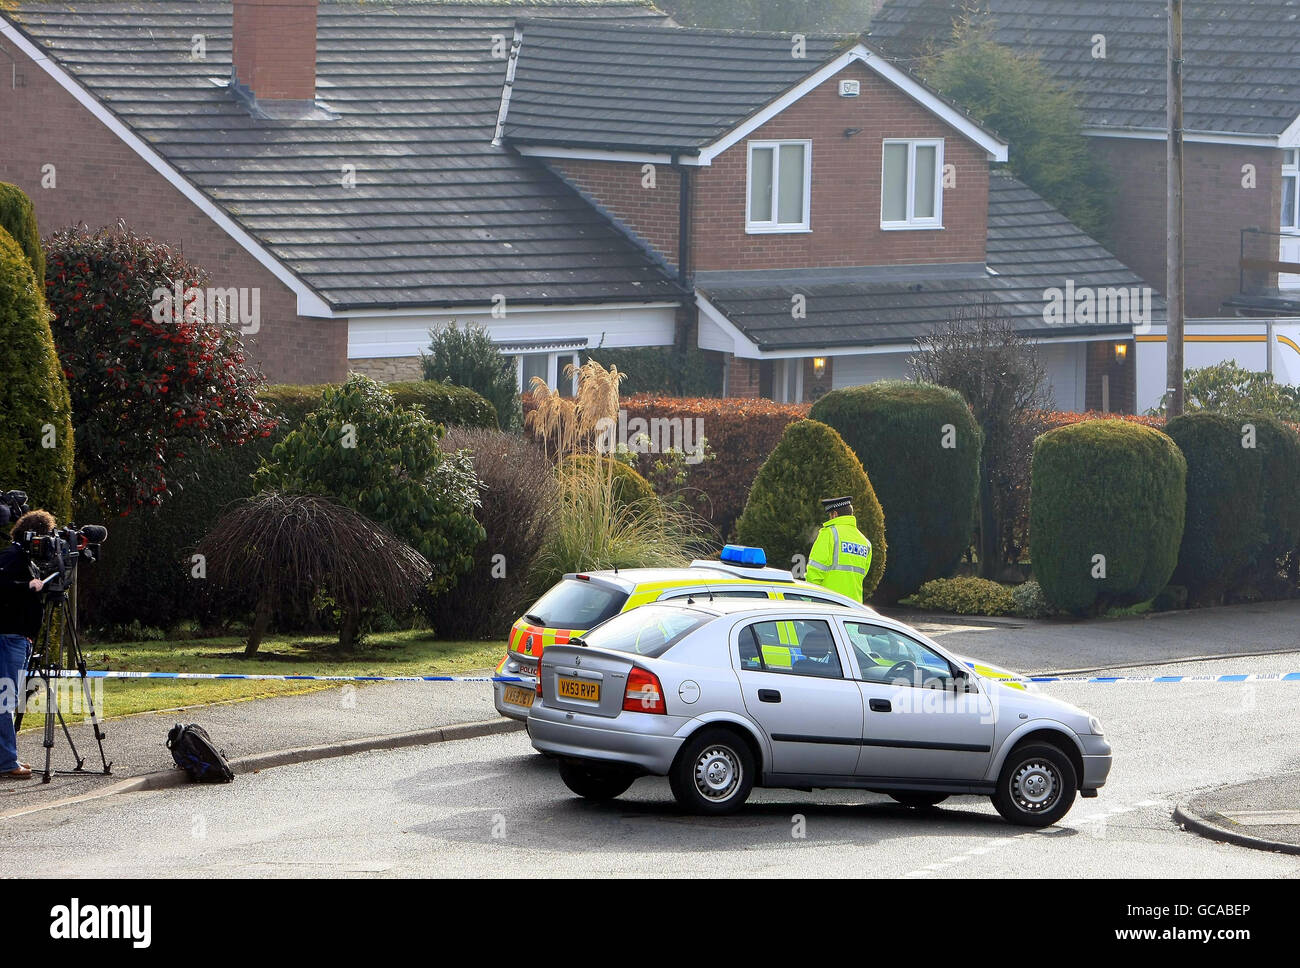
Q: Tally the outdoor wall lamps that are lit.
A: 2